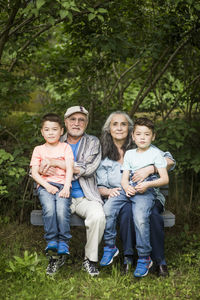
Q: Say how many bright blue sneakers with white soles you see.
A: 4